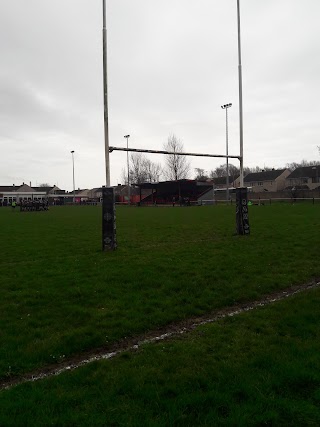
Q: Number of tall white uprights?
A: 2